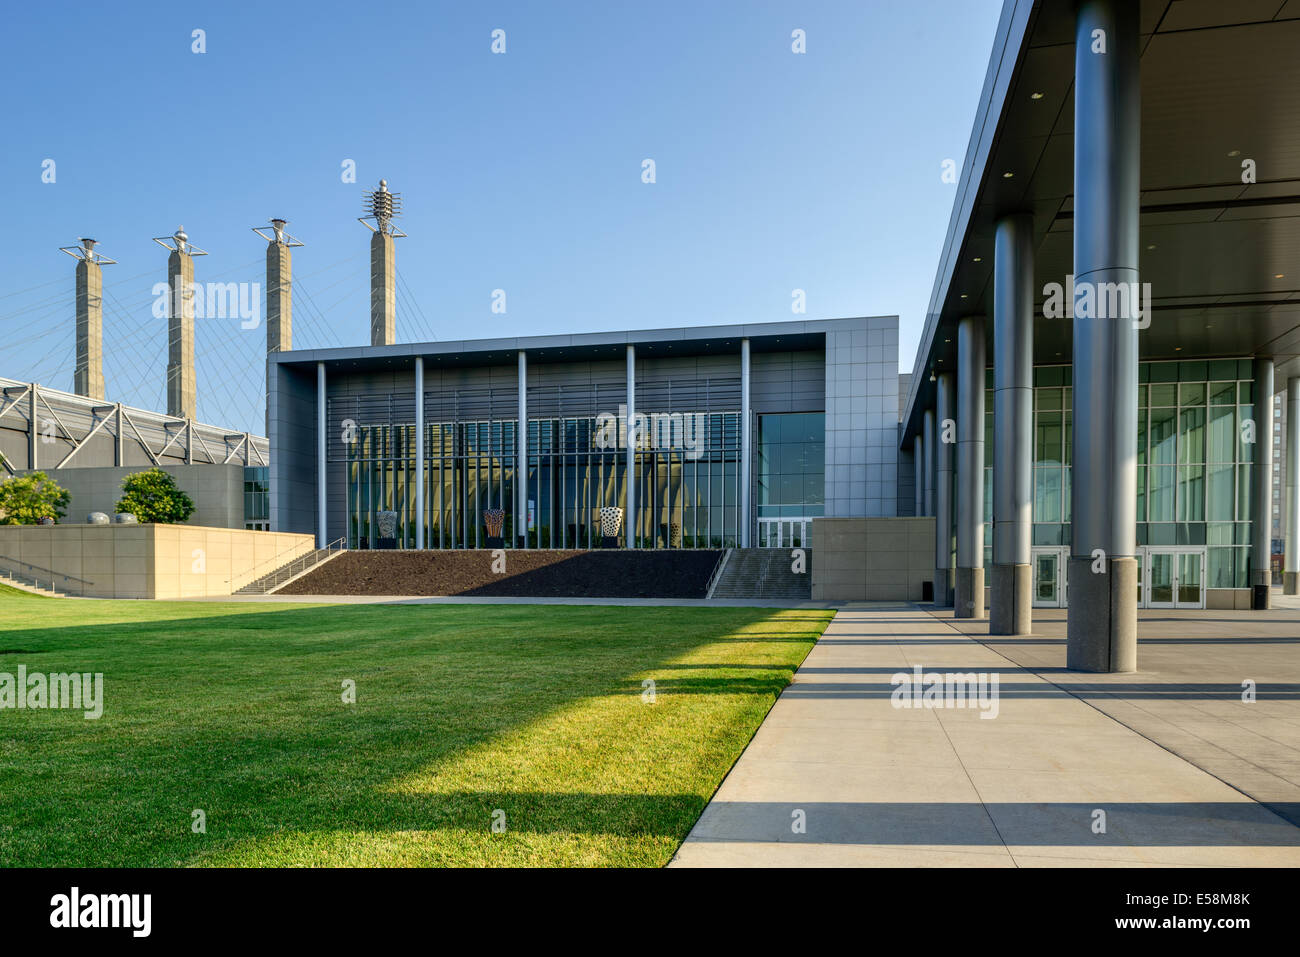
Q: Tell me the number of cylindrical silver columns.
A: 13